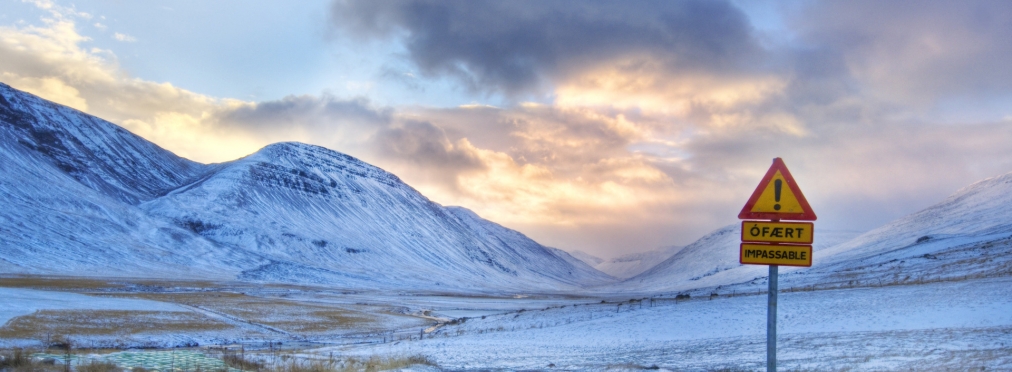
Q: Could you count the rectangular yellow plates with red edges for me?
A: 2